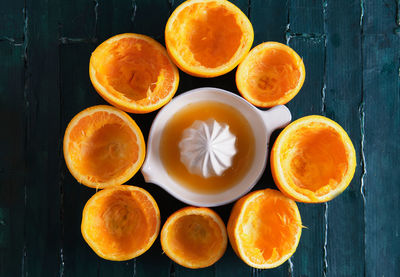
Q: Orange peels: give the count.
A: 8